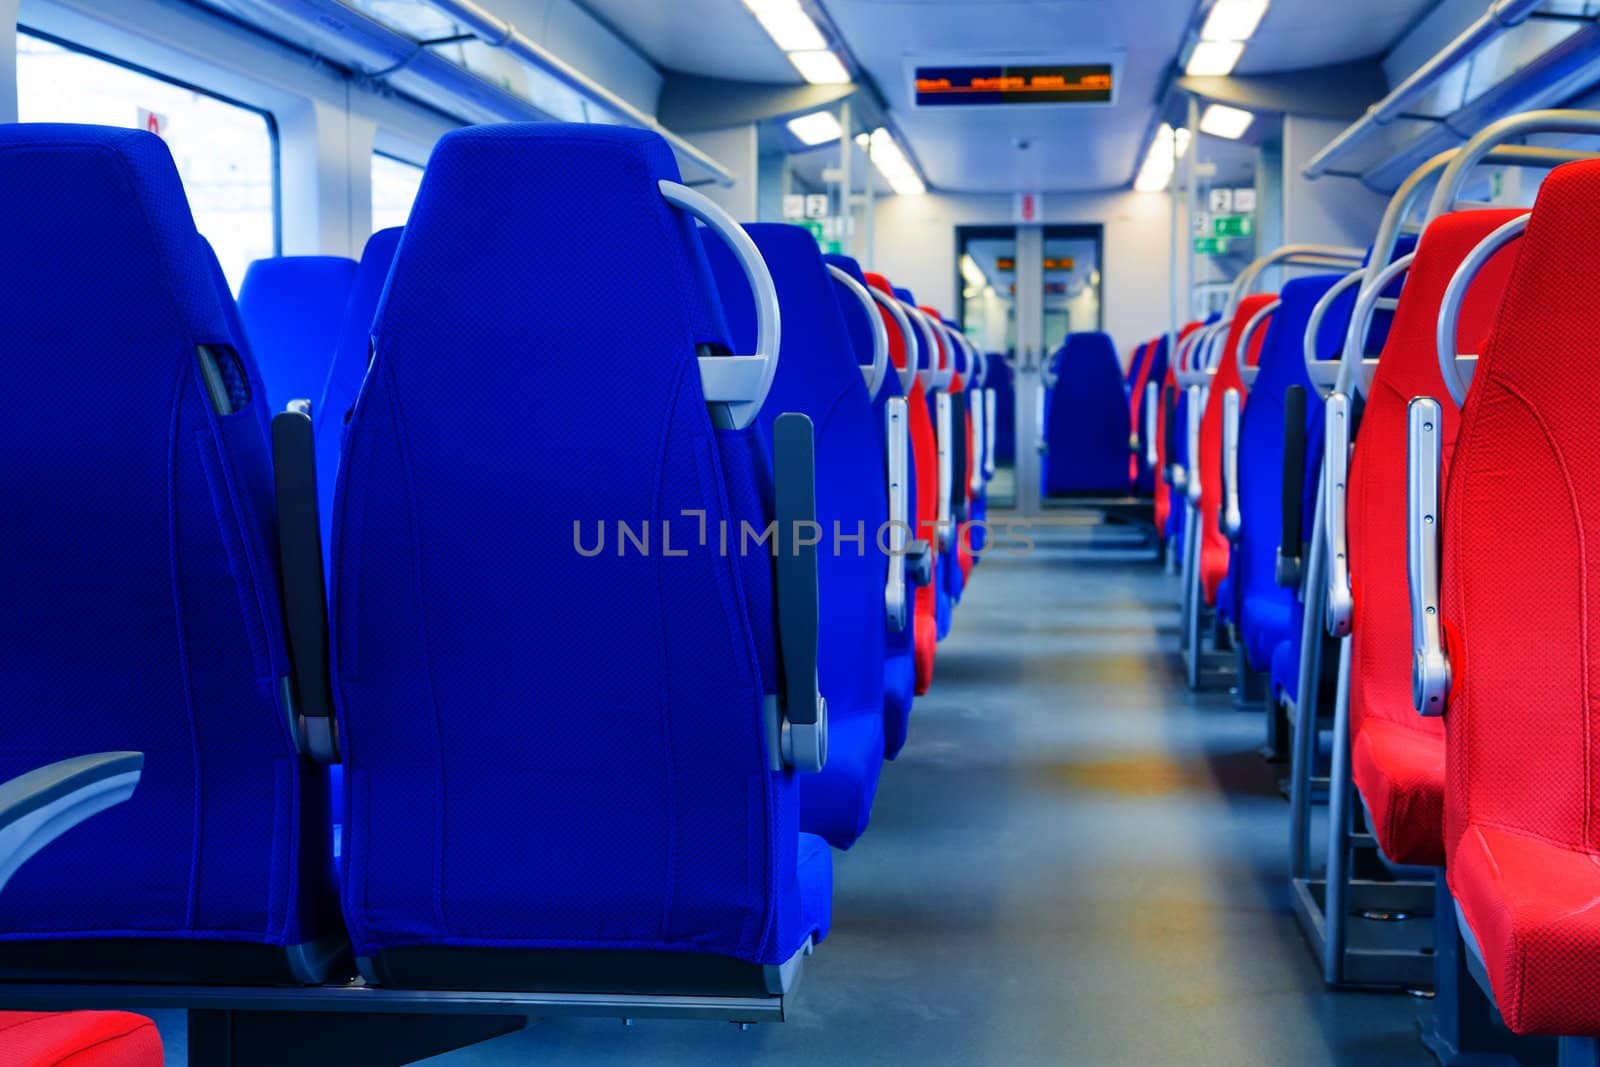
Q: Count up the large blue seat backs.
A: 2